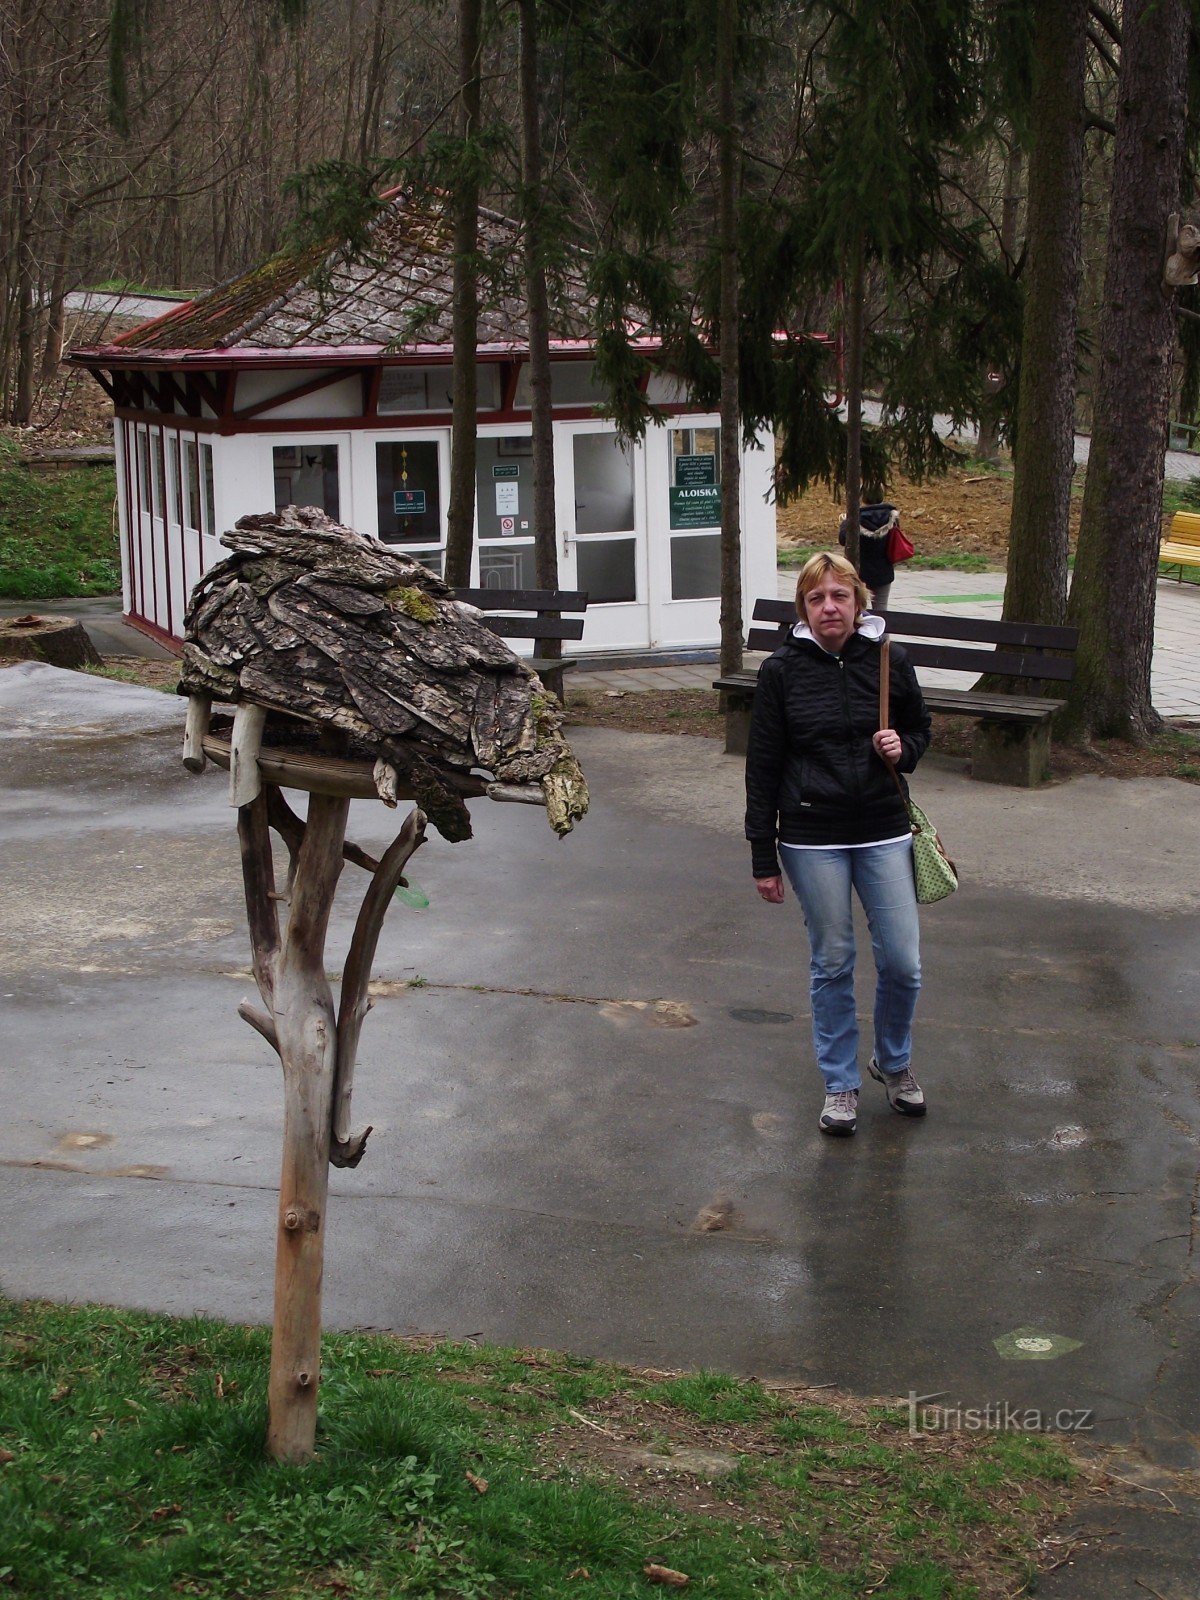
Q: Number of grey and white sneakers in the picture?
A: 2